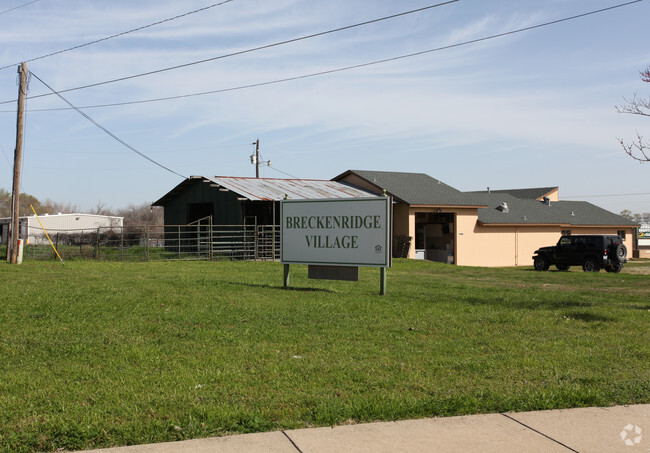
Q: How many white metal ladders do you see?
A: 0